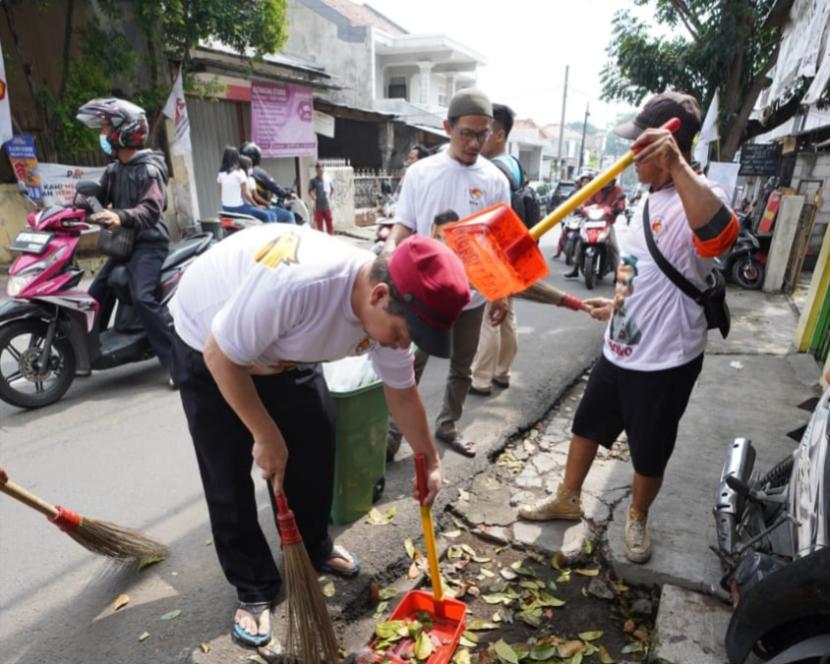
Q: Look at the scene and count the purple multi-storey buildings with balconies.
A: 0